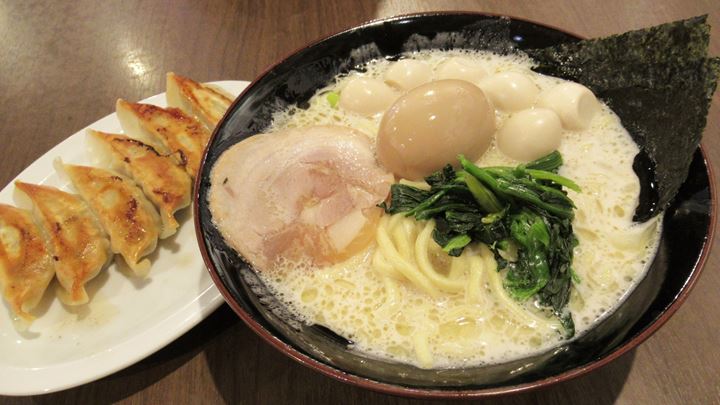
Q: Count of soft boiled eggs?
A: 7